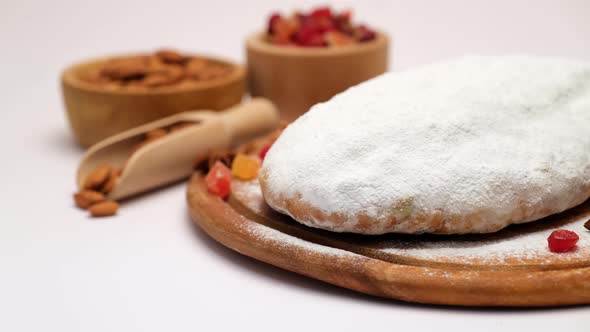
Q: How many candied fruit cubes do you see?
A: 4